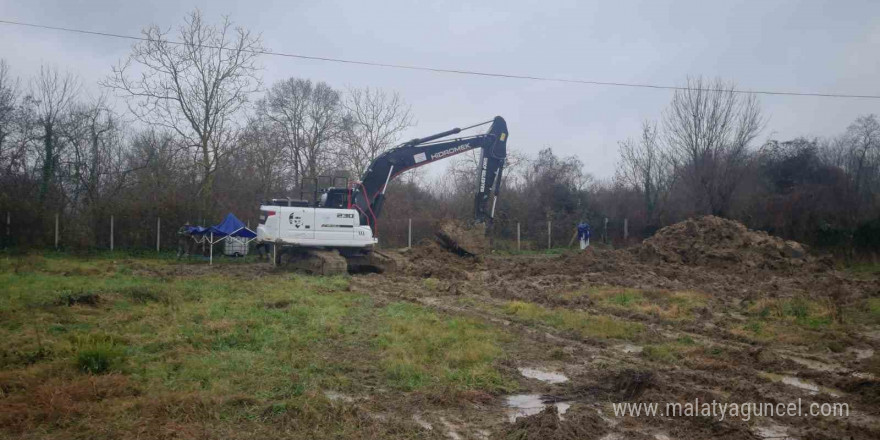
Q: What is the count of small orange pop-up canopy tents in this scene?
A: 0